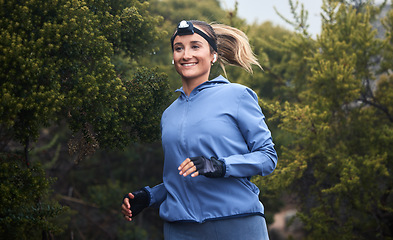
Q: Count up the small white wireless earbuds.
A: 2